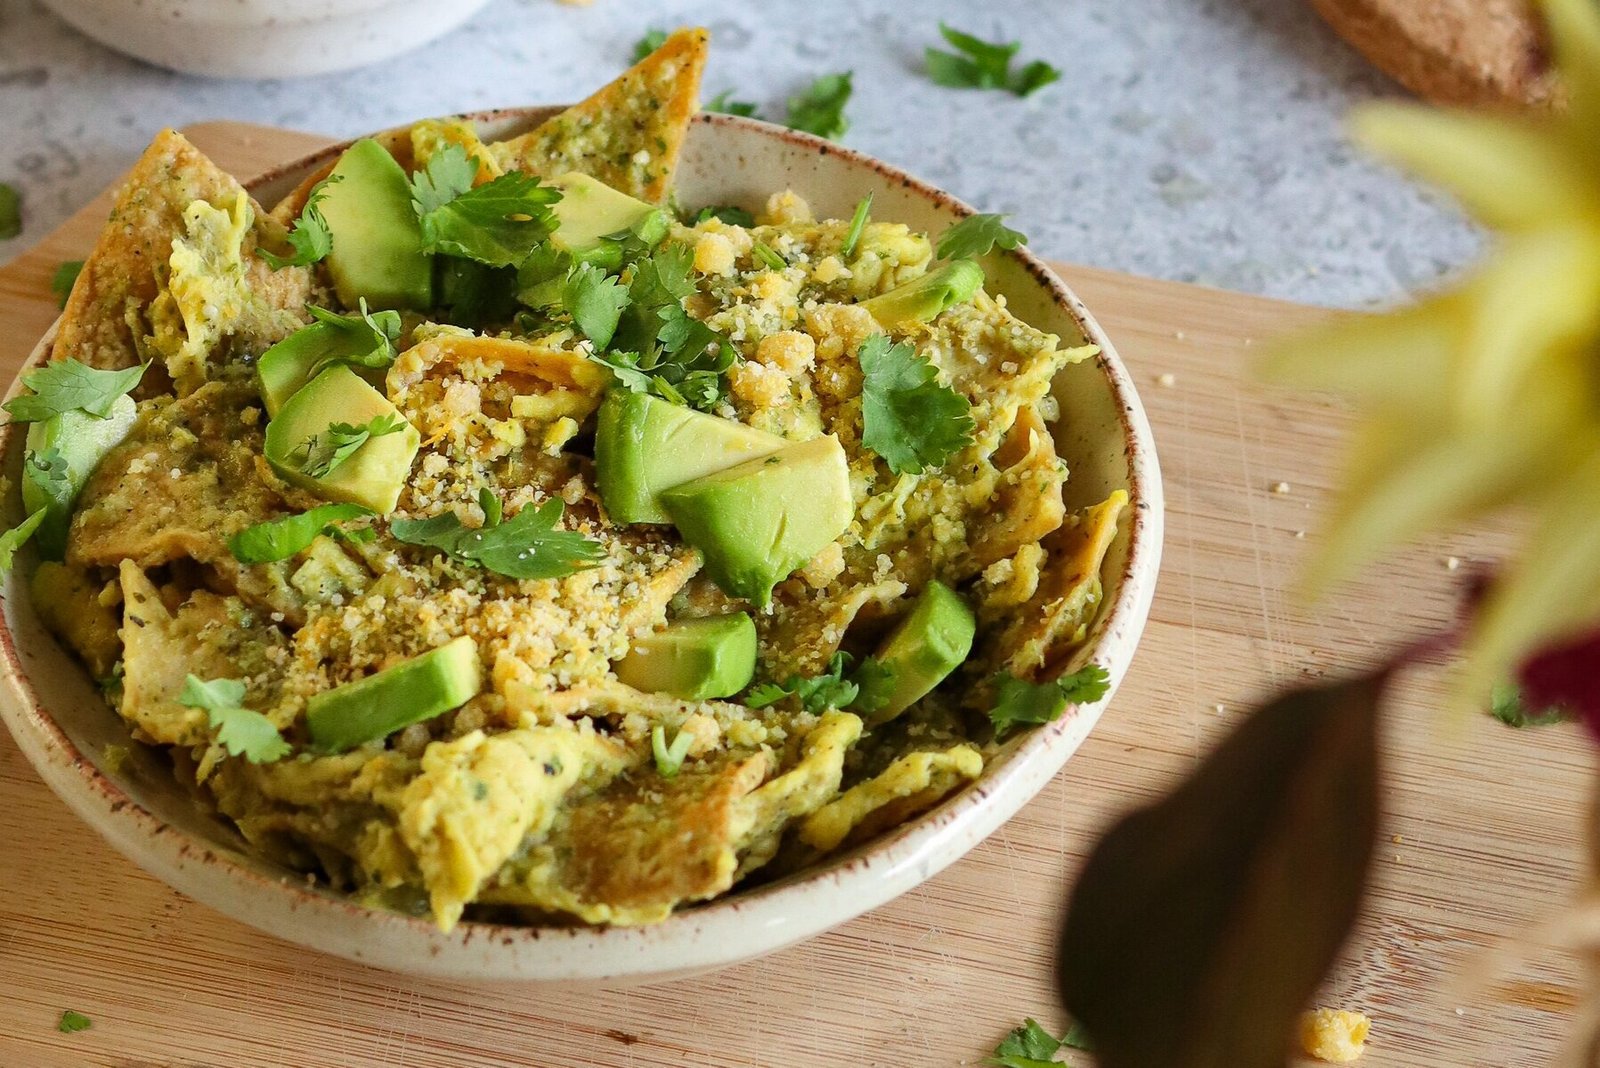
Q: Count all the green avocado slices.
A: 11